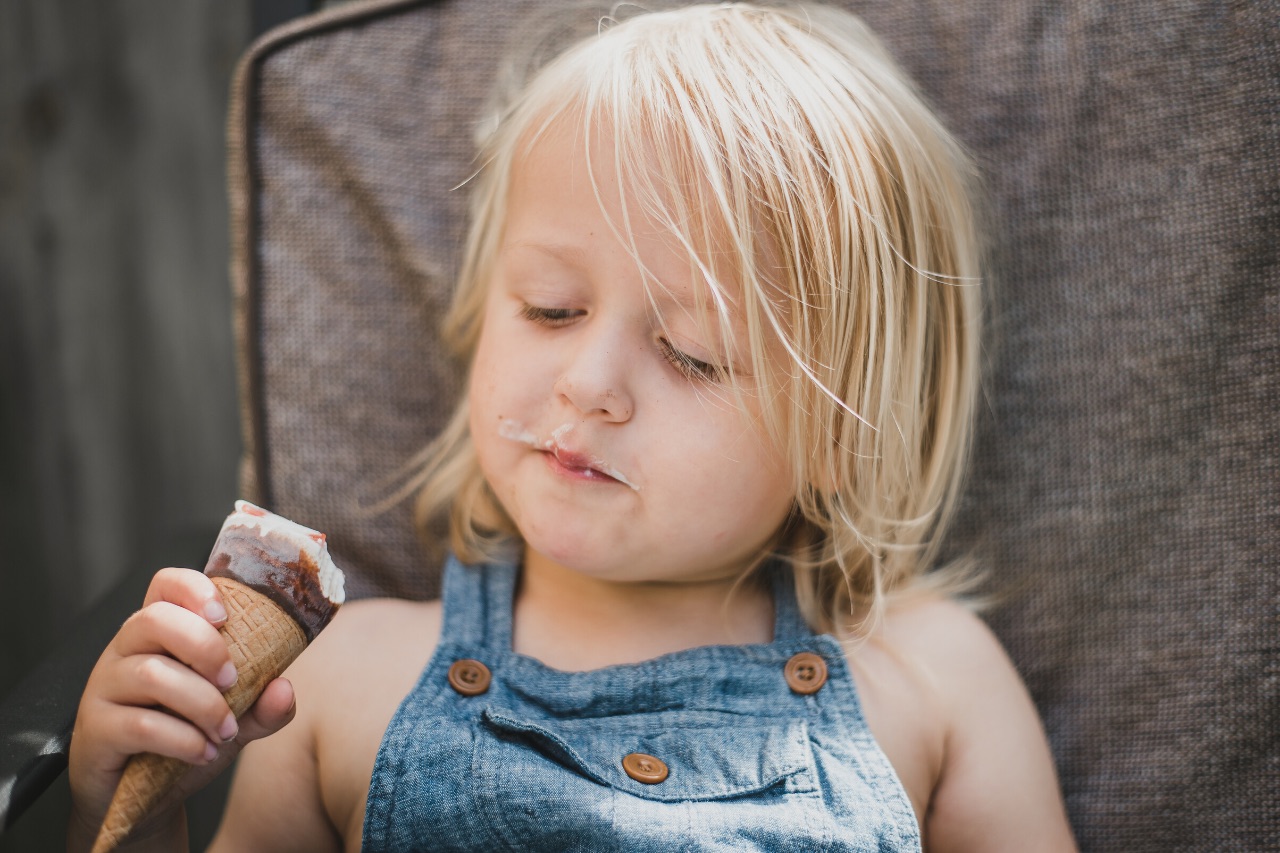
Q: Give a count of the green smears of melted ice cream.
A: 0